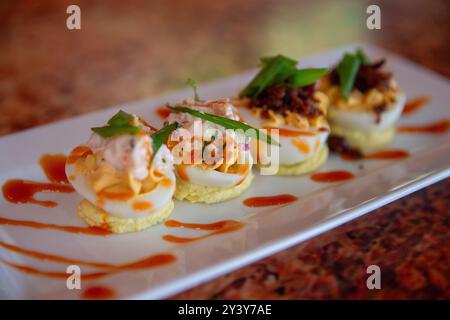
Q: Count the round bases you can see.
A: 4